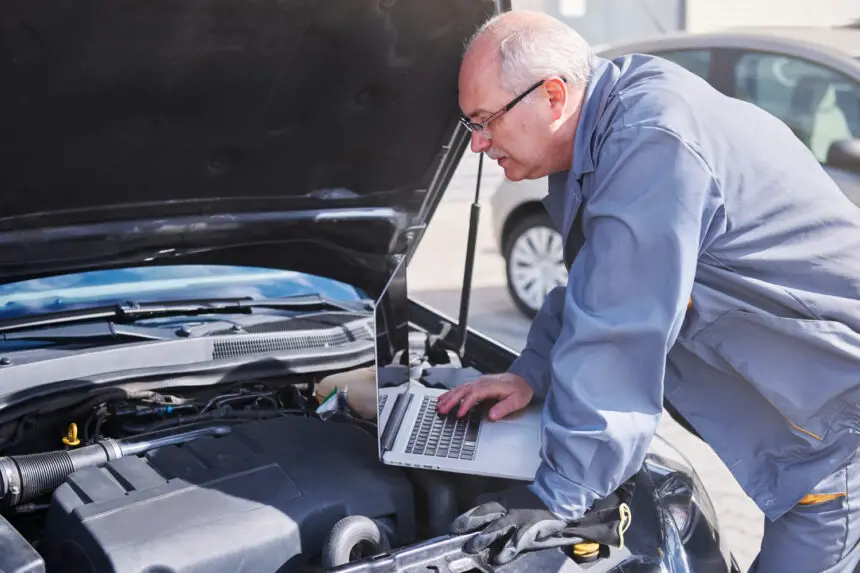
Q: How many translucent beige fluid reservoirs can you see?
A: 1